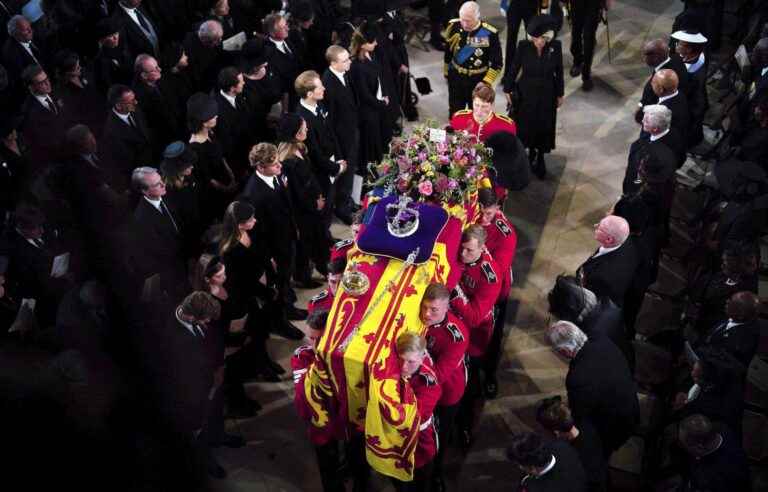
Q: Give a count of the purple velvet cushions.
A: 1